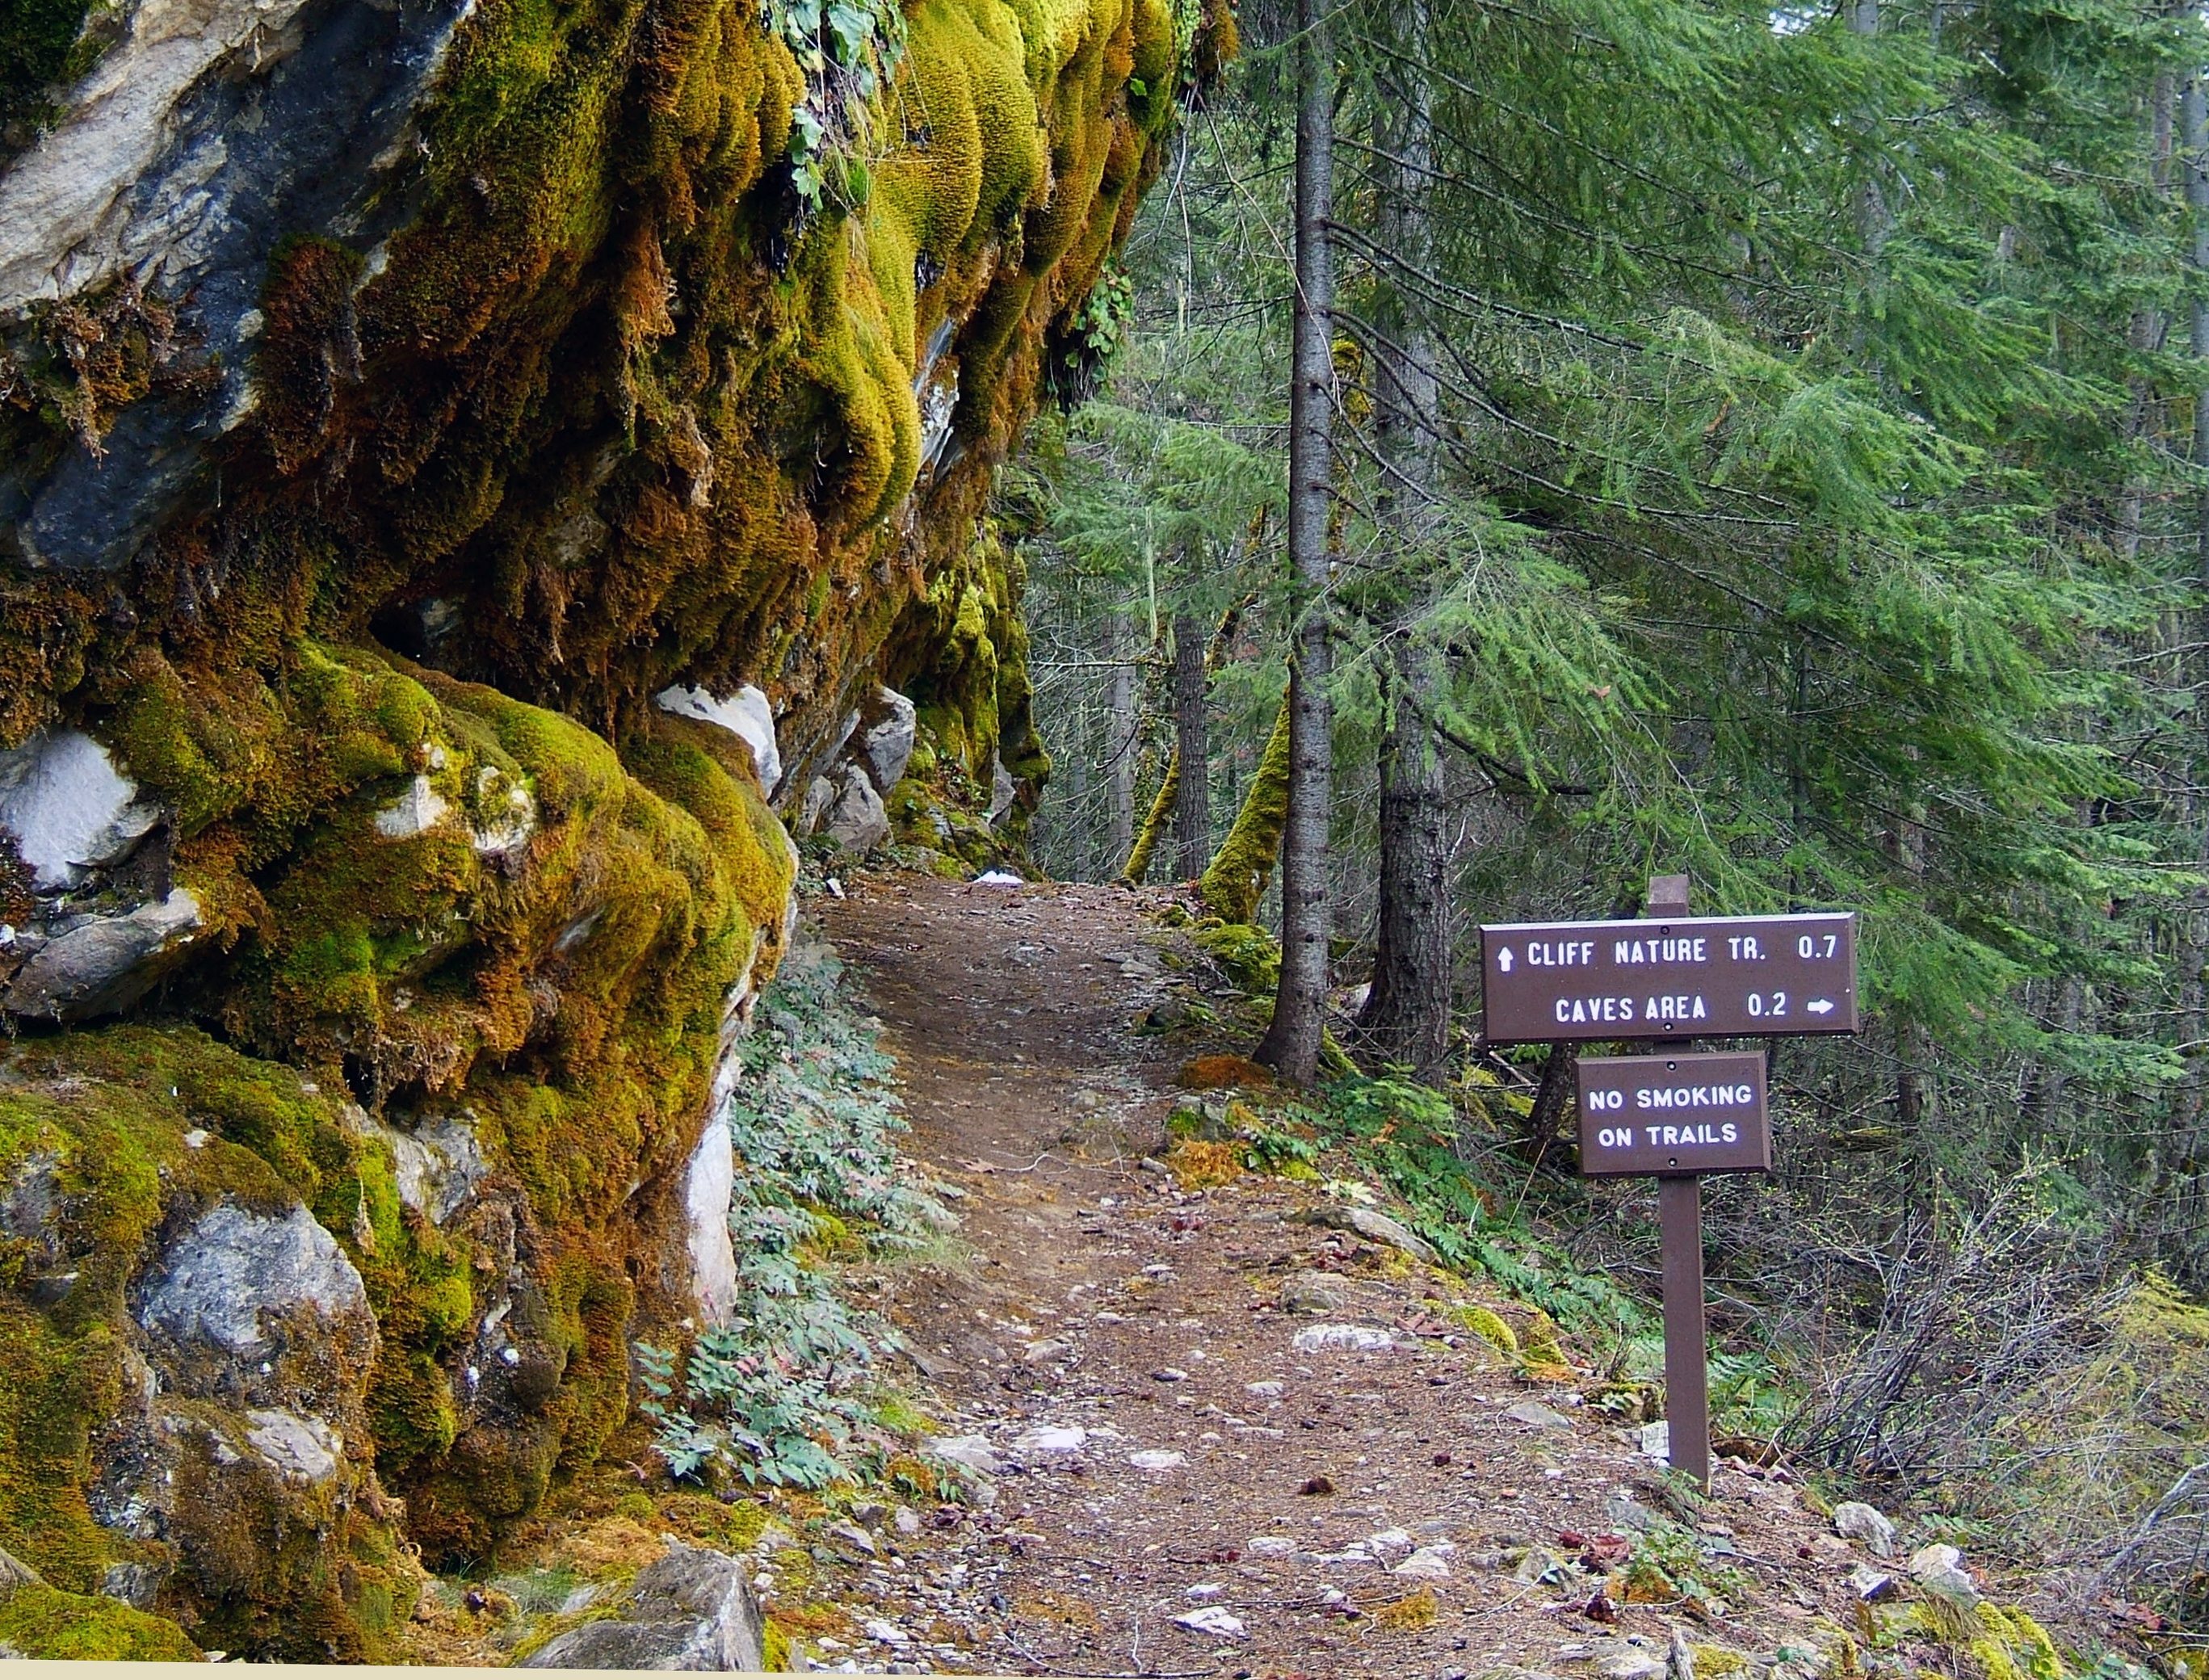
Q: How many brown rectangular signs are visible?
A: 2